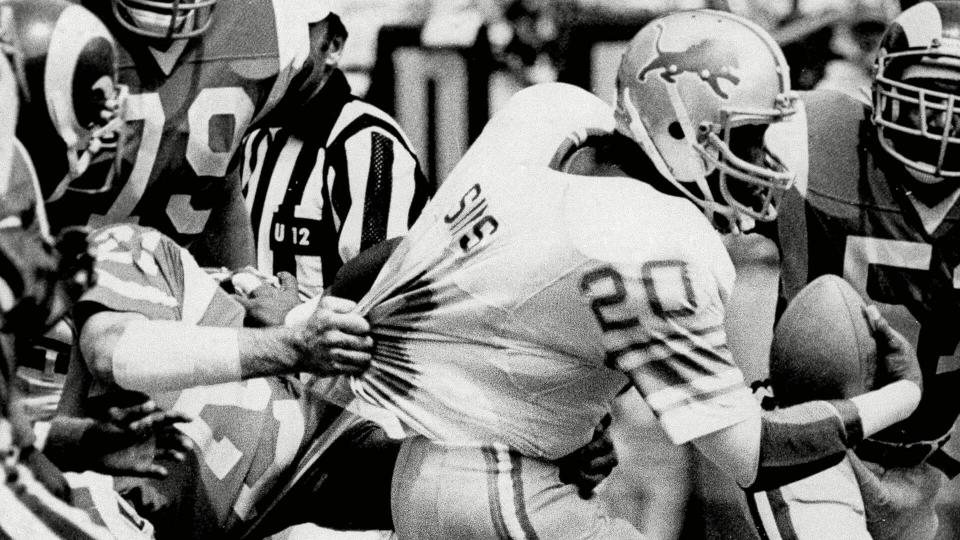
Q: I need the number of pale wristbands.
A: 2